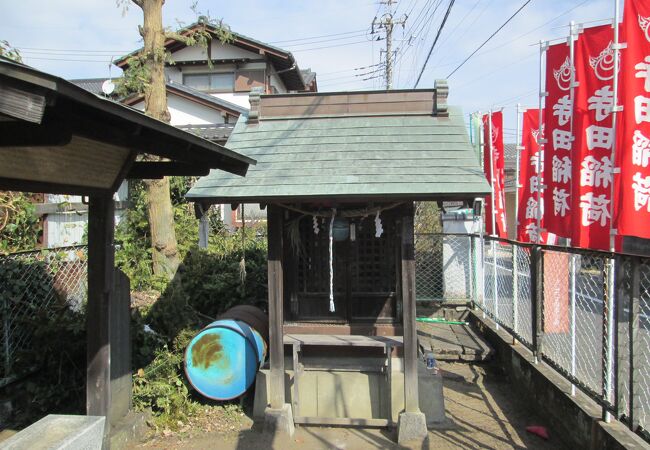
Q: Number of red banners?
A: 6